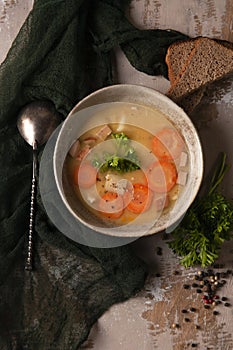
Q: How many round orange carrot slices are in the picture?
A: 5